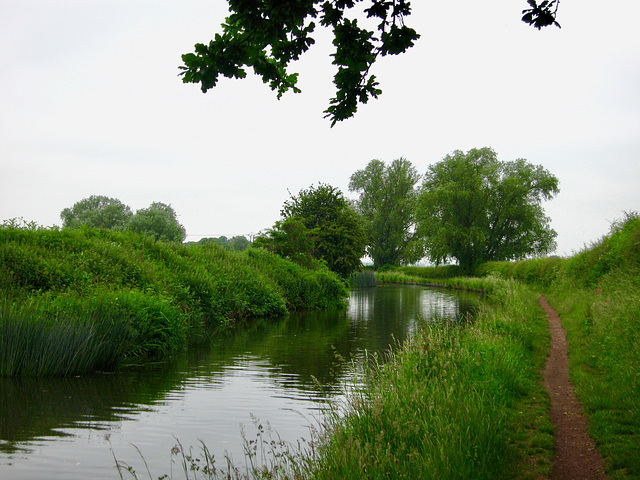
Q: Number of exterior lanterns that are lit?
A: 0